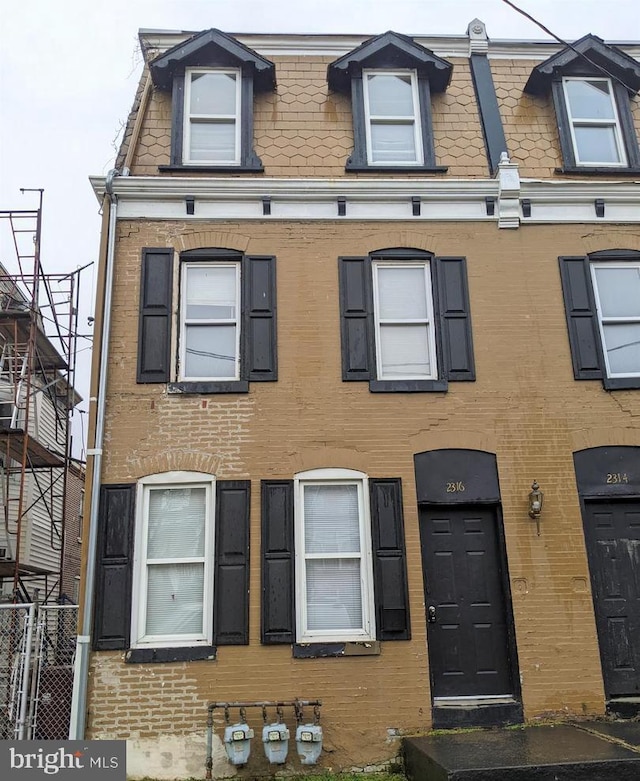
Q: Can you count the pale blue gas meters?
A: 3